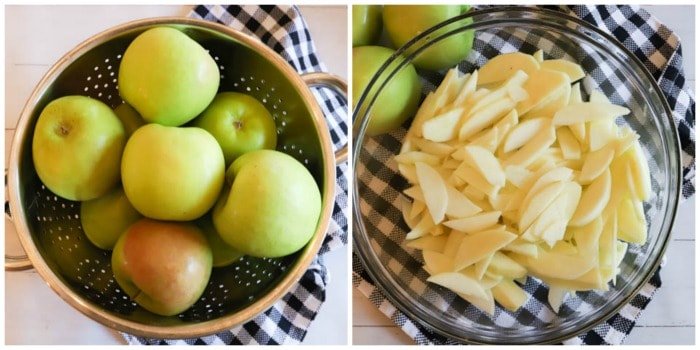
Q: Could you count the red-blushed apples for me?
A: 1